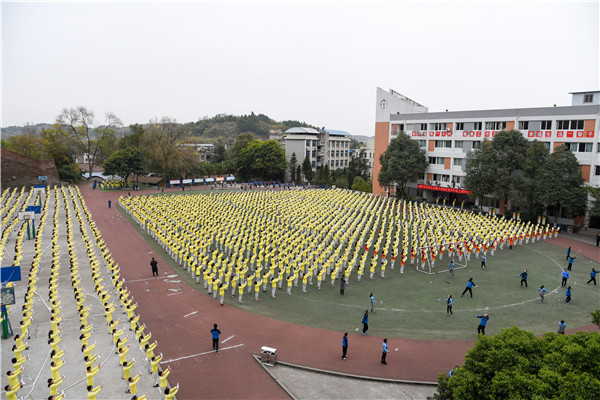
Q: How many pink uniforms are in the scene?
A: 0